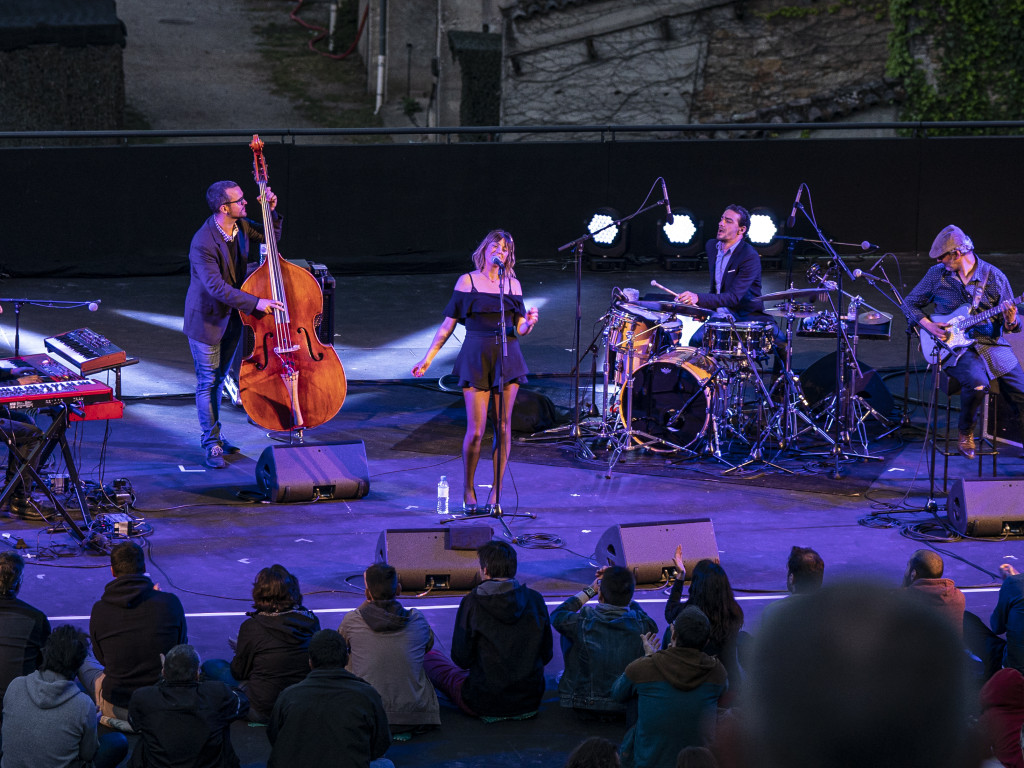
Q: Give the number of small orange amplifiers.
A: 0